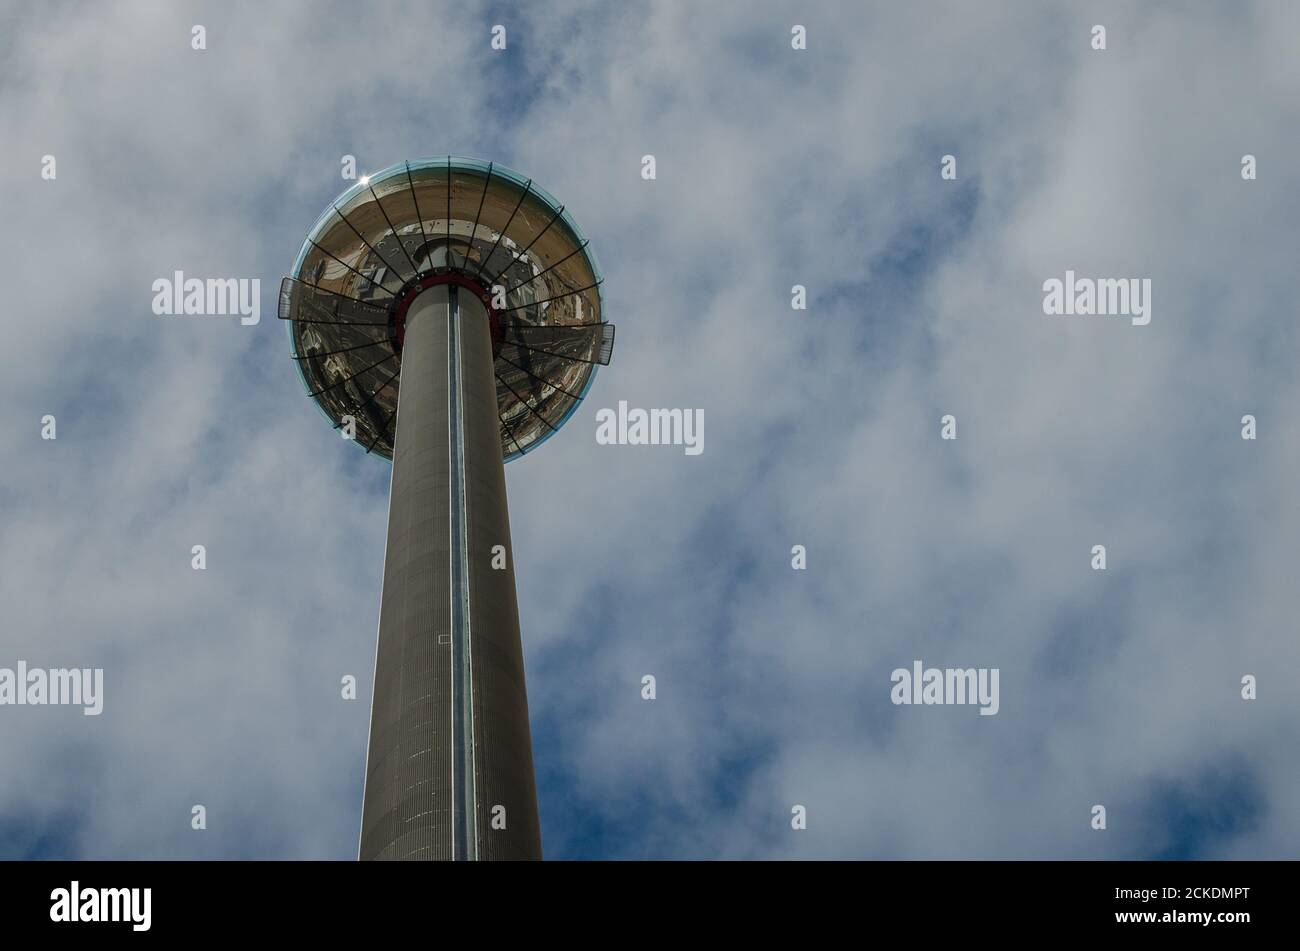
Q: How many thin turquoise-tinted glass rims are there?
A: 1